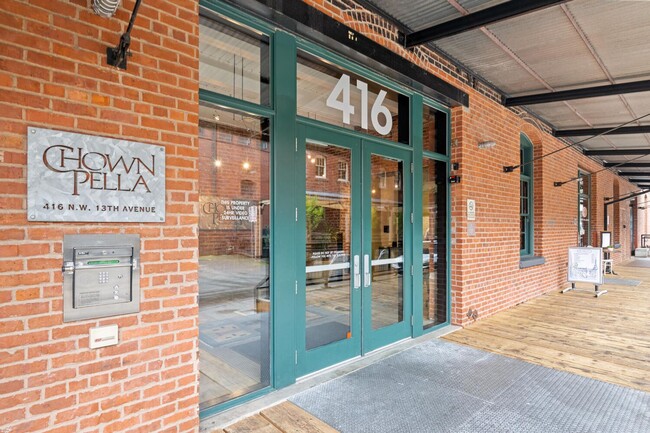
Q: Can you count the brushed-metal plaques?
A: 1